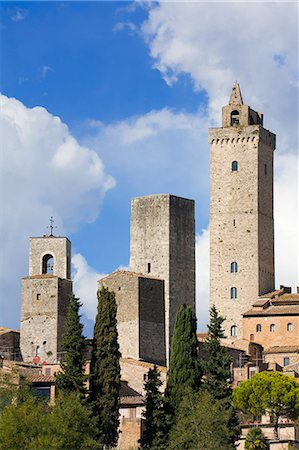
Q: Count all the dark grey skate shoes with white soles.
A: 0